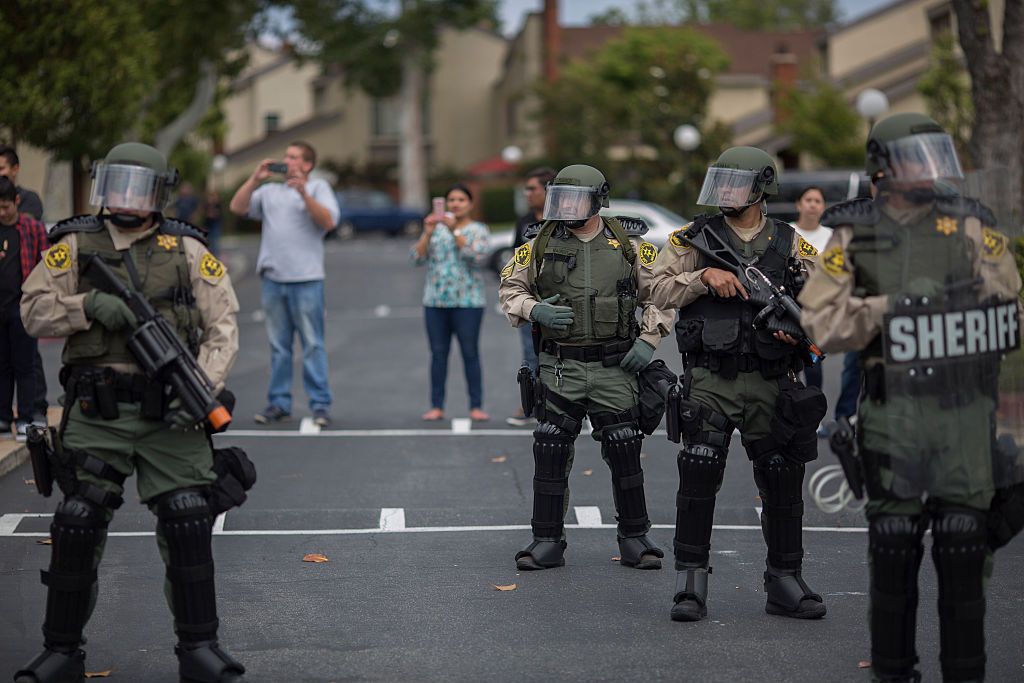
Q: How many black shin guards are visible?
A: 8